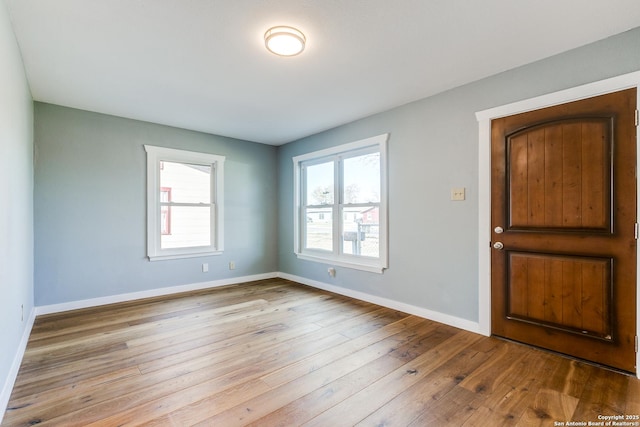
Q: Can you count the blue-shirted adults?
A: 0